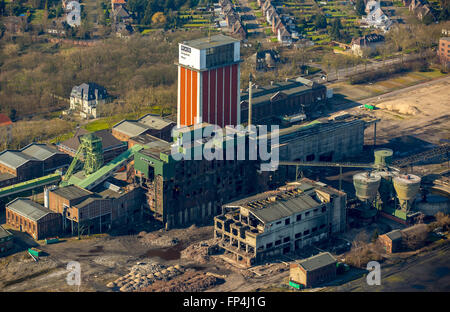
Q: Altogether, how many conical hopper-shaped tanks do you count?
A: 2